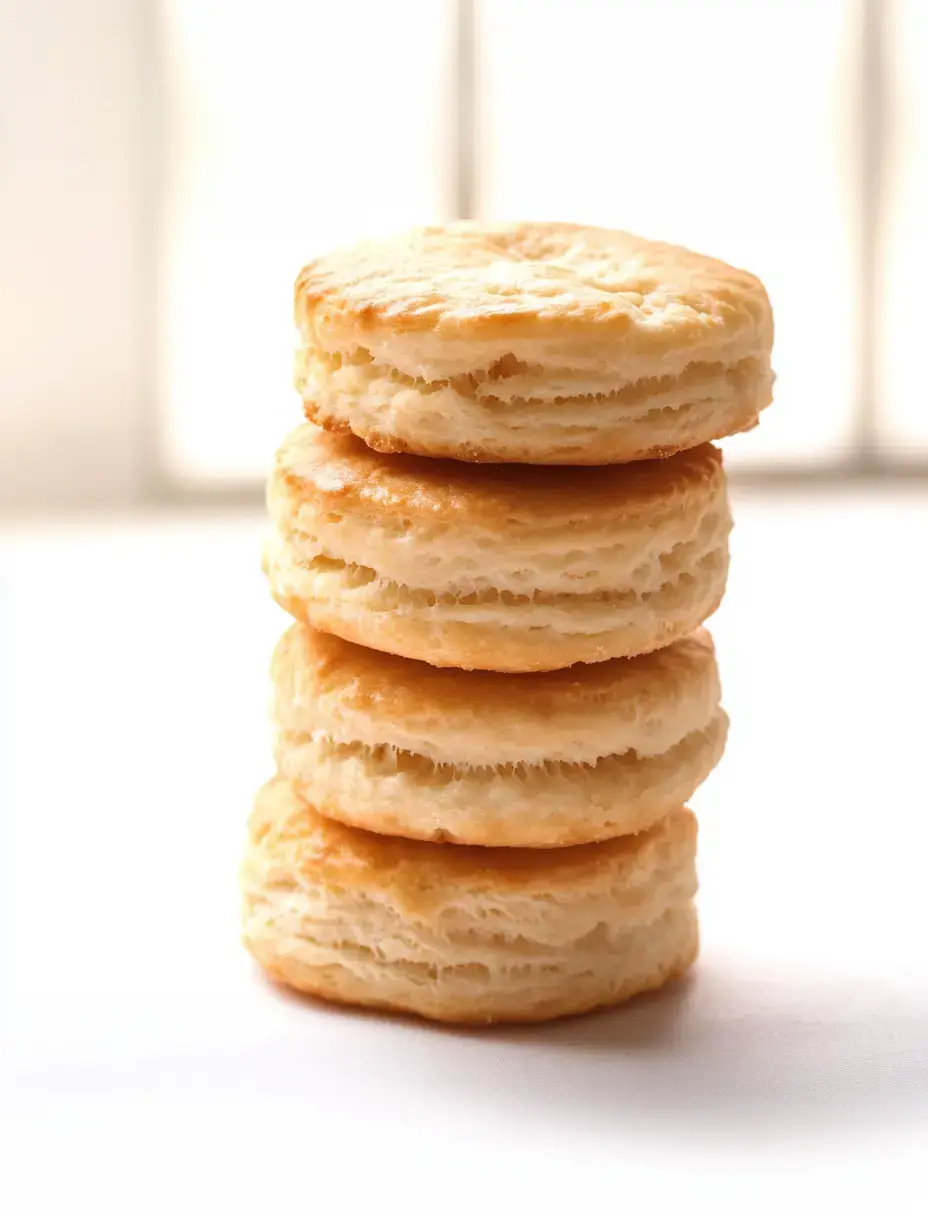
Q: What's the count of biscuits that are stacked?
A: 4